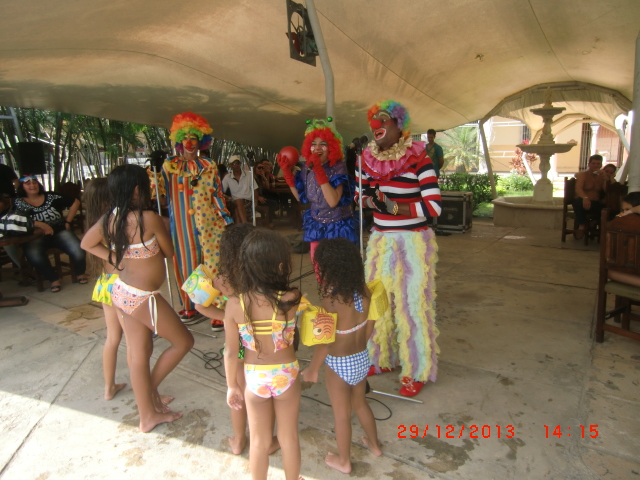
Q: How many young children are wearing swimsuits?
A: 5